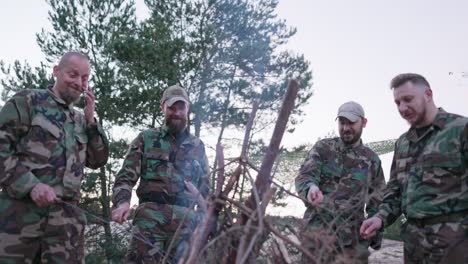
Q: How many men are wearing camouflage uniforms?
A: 4